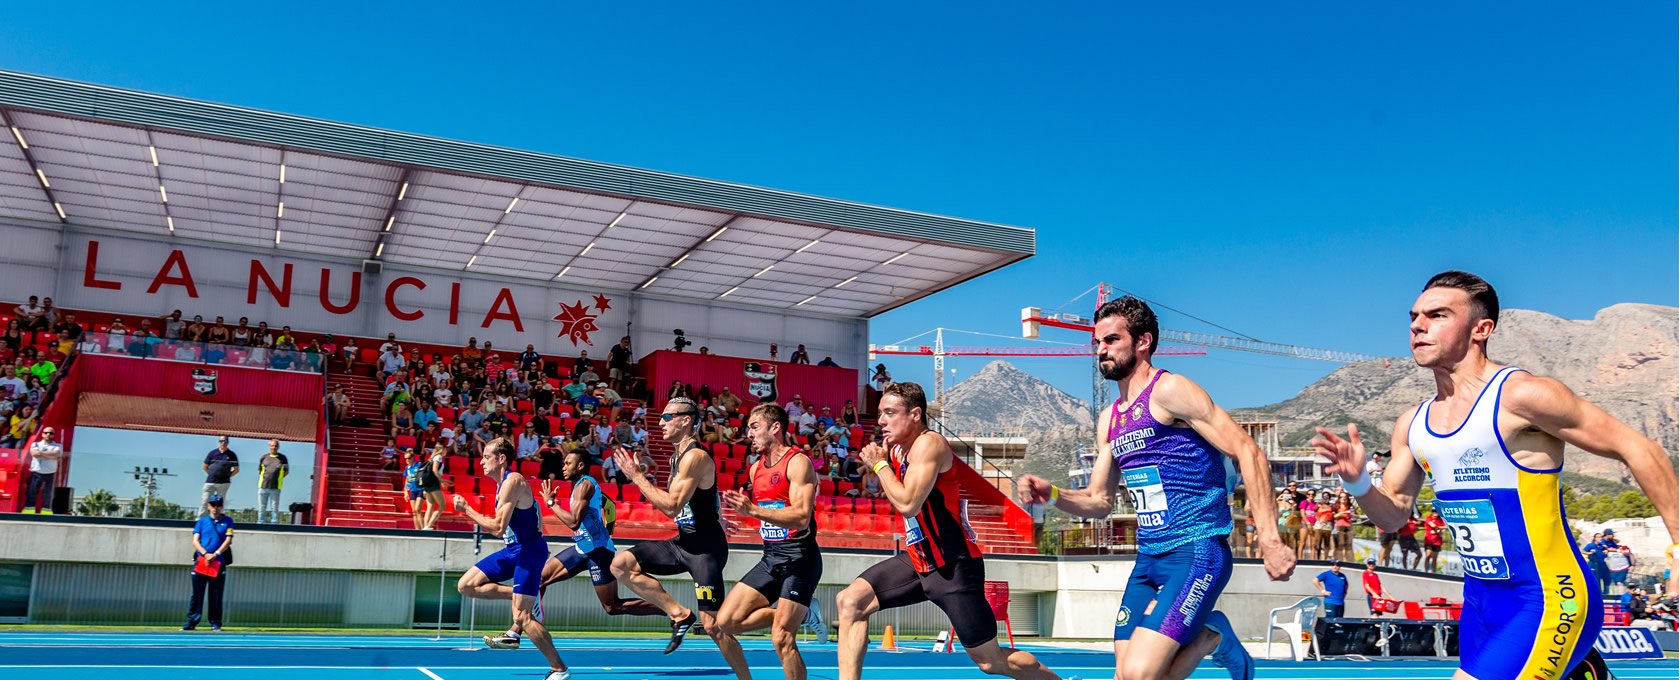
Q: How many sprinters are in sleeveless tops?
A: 7